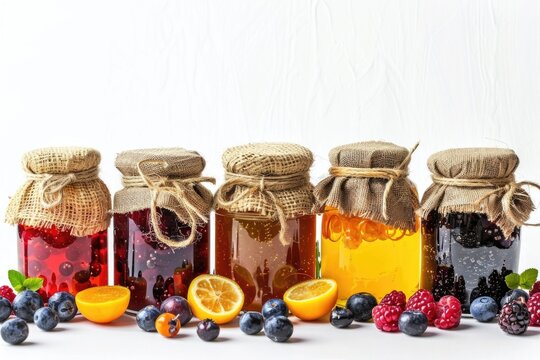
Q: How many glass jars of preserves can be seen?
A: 5